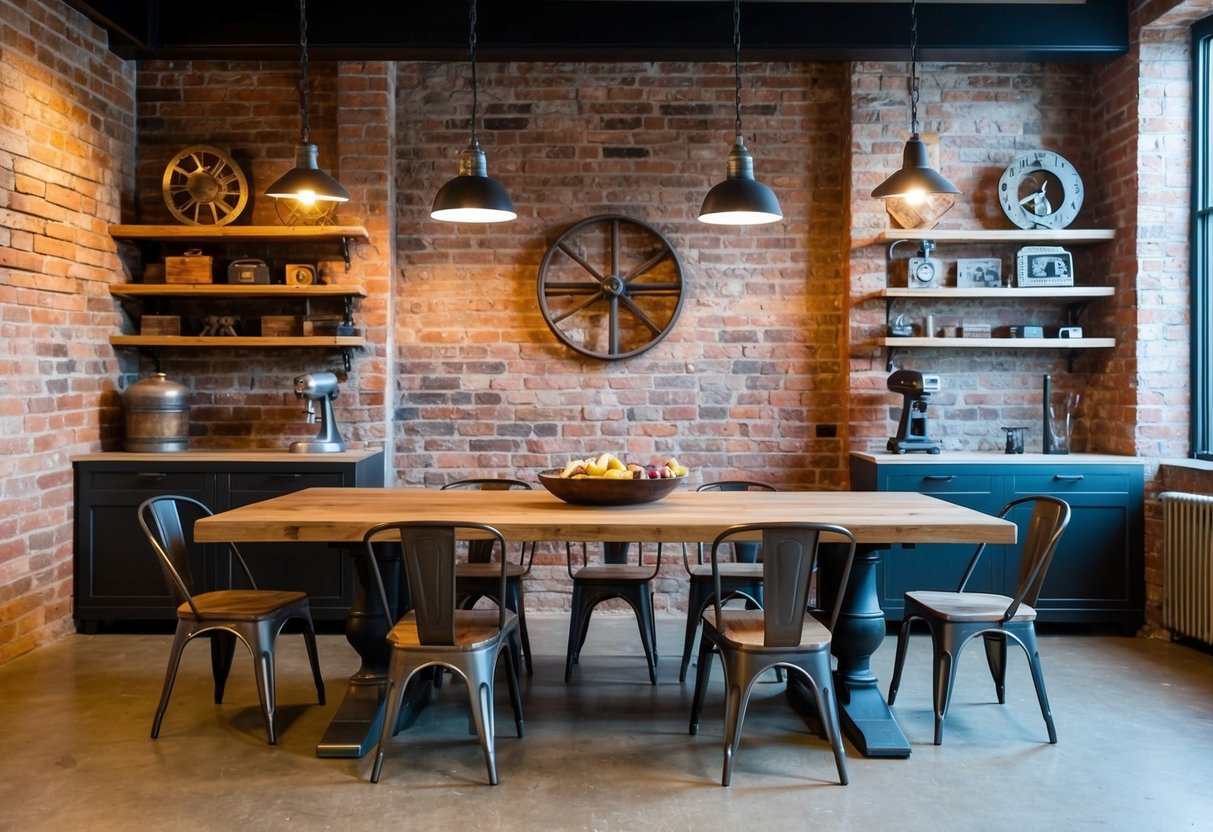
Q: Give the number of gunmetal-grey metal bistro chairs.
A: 7